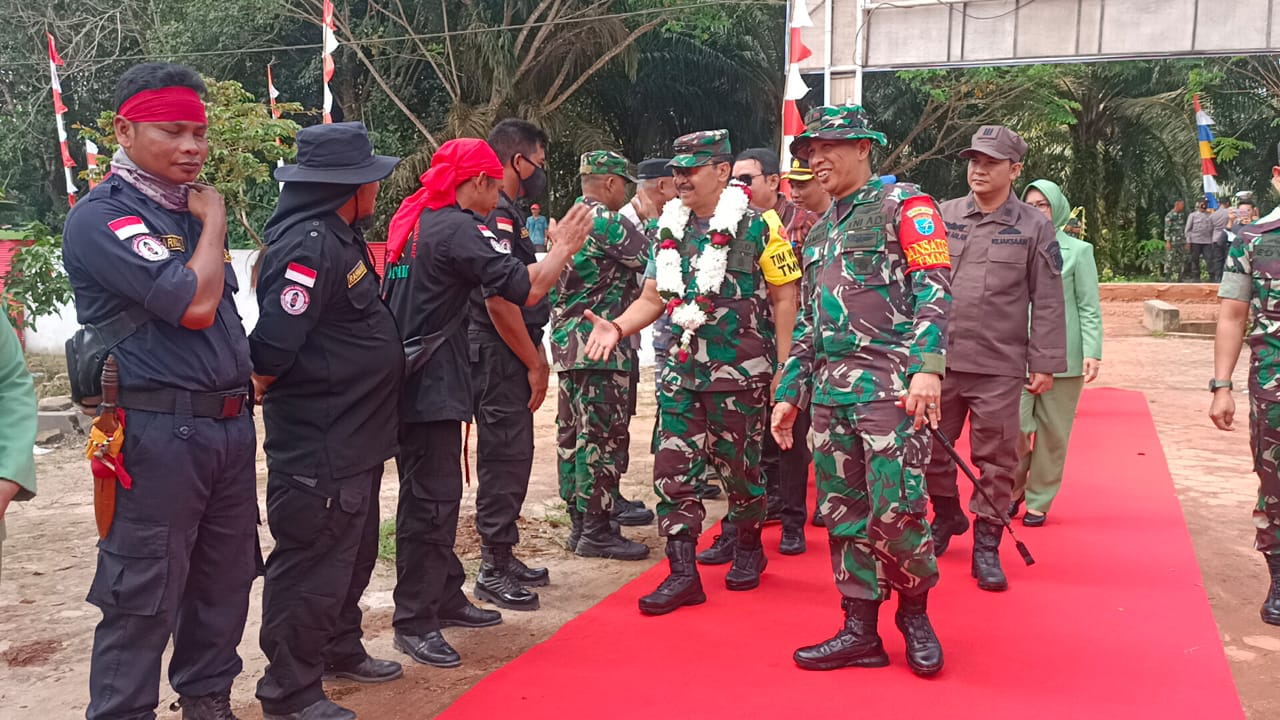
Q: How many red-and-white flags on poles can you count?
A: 5